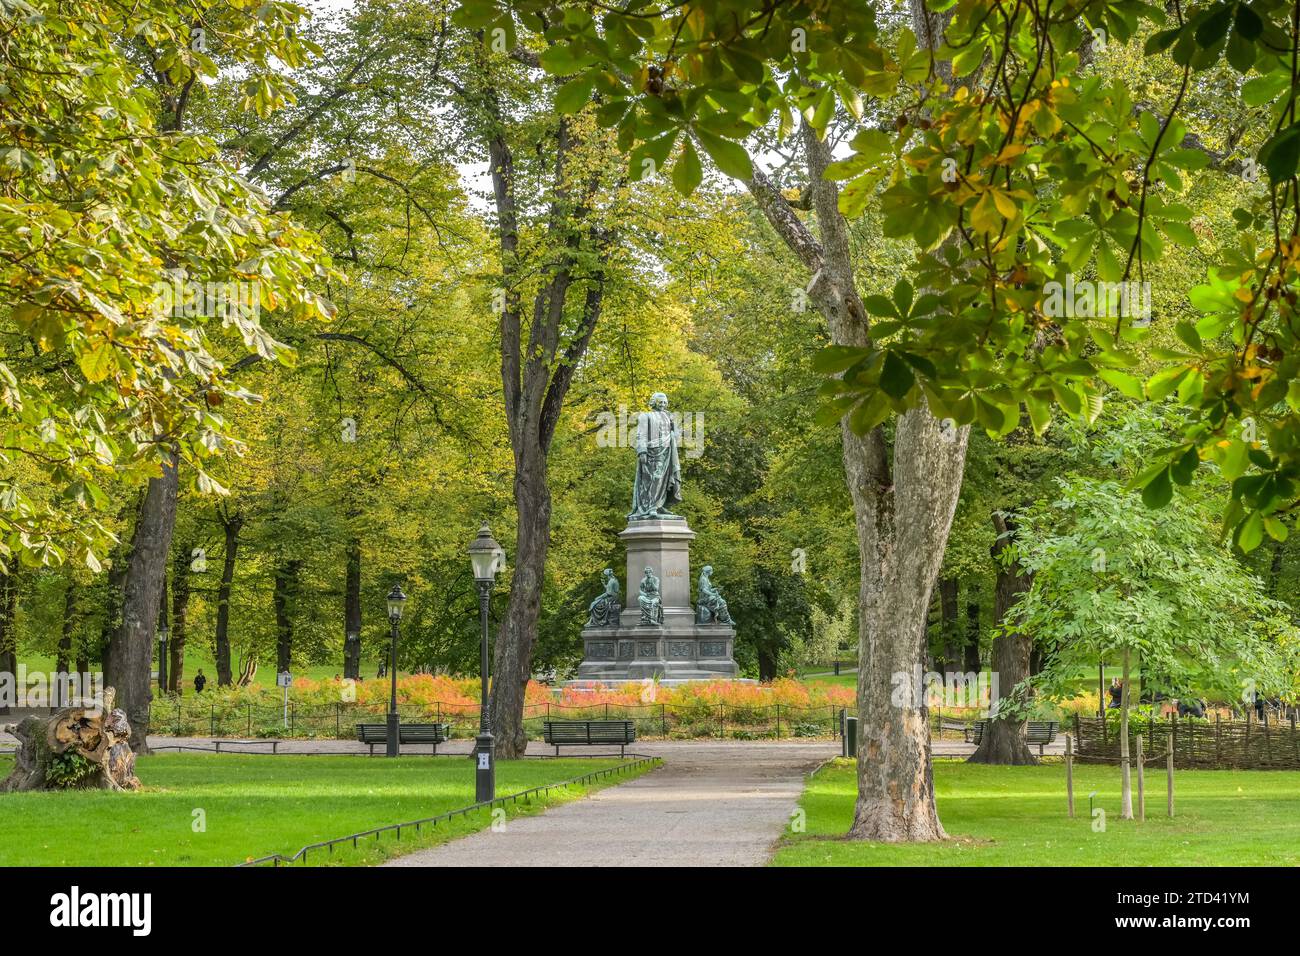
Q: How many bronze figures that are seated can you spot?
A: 3